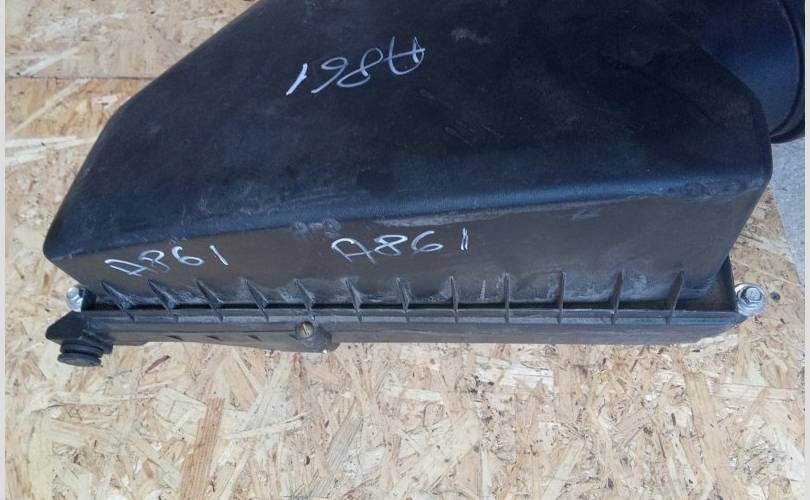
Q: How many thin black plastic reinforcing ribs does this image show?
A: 12